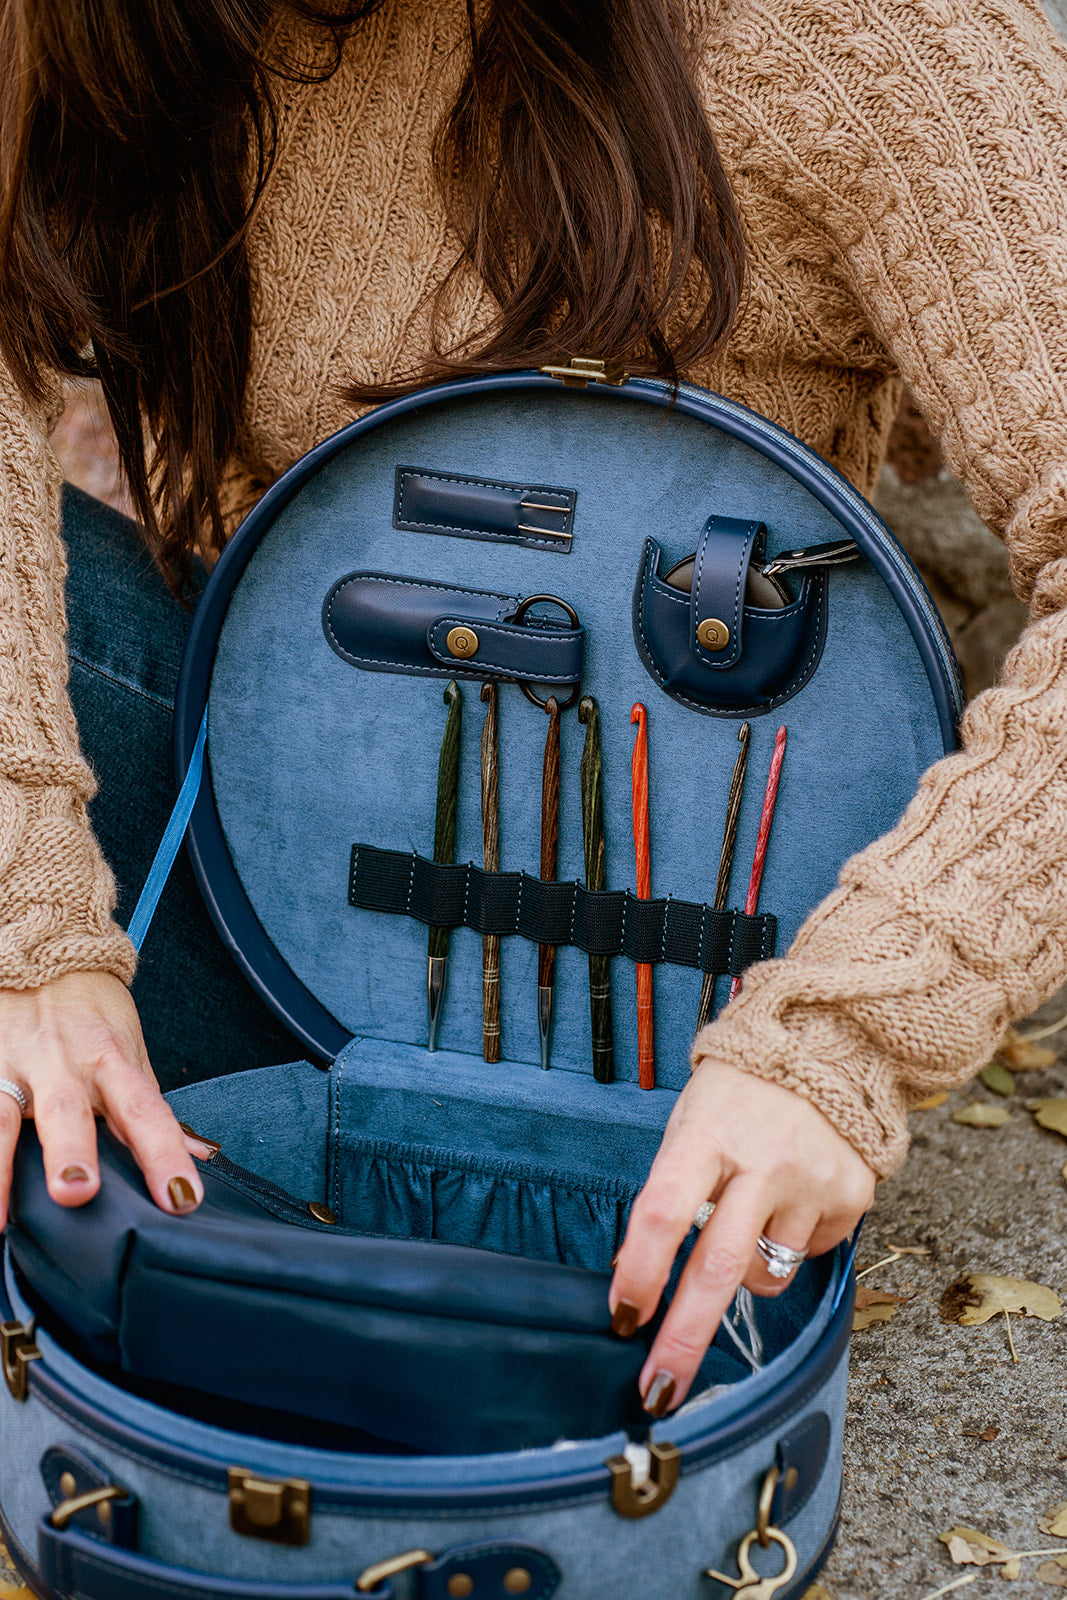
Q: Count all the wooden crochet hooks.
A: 7